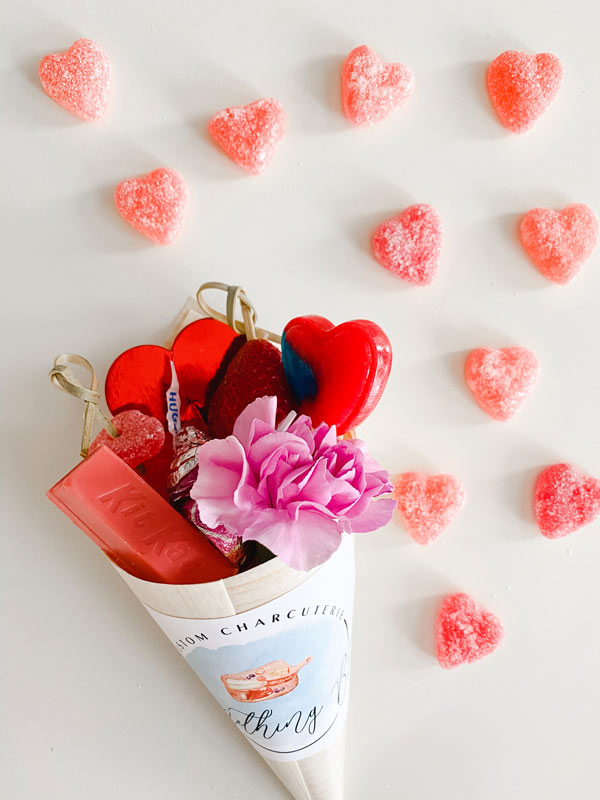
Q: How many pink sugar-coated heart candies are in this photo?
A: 12